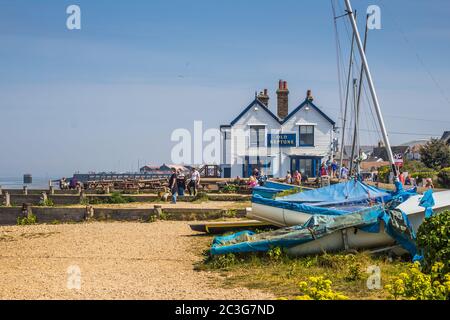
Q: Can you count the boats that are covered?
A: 2